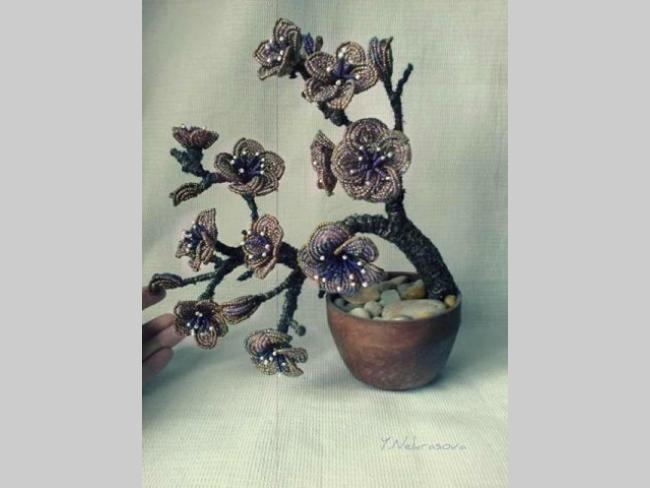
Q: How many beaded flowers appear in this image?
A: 11